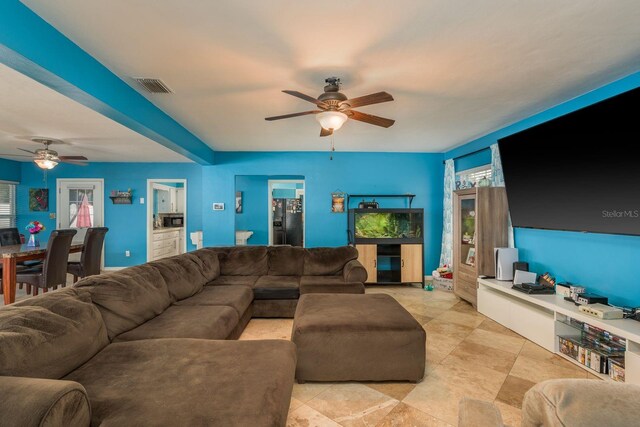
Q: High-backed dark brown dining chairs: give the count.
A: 3